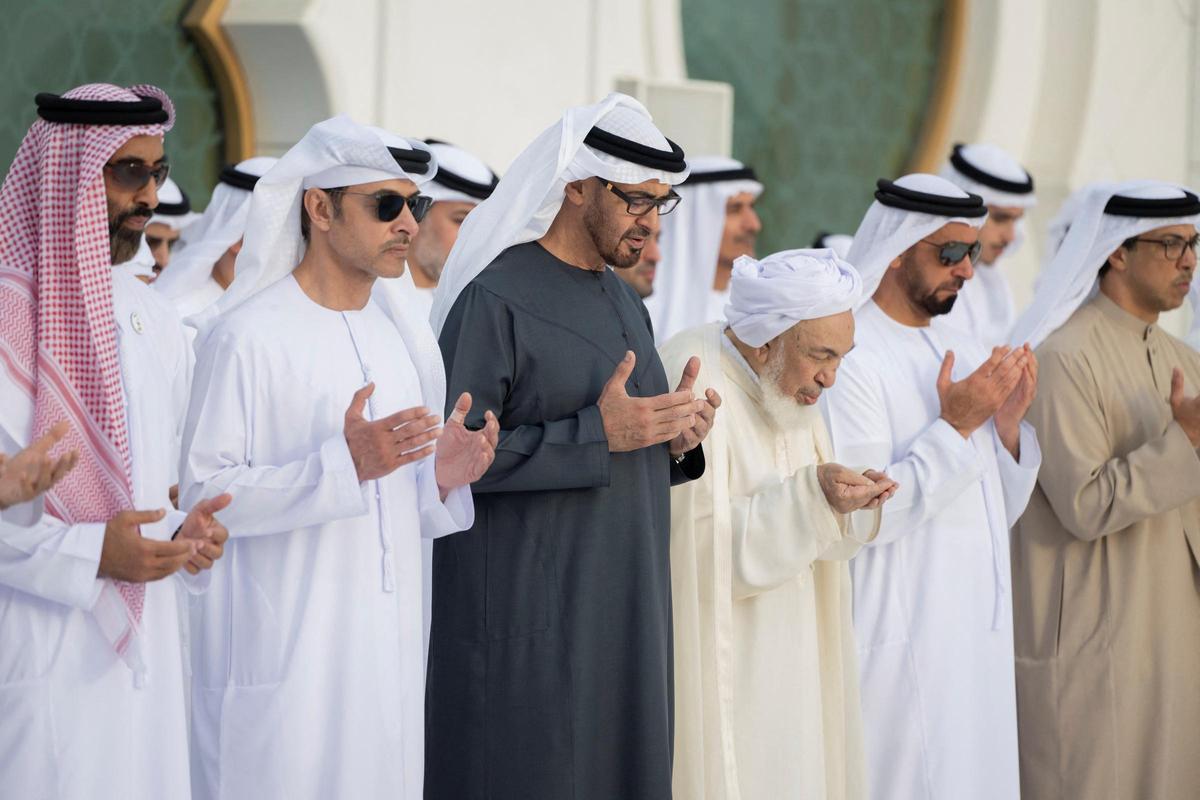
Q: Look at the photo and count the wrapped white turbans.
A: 1